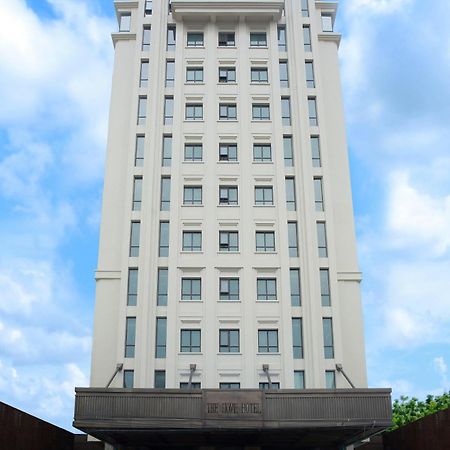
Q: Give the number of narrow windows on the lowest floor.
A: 4